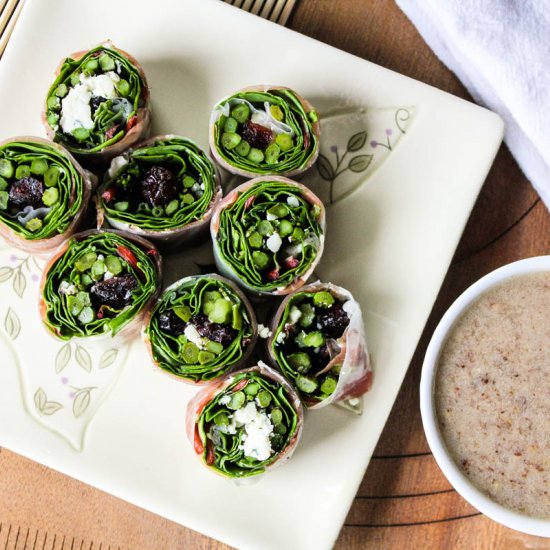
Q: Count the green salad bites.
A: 9